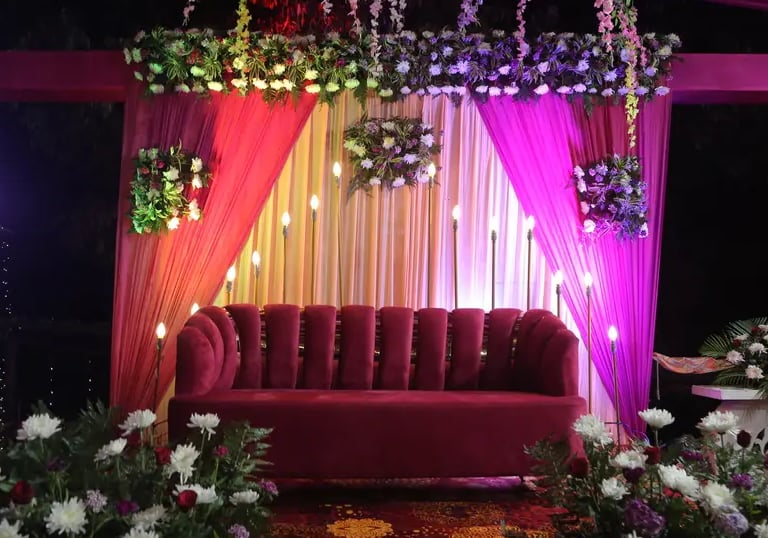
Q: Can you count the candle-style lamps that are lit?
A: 14